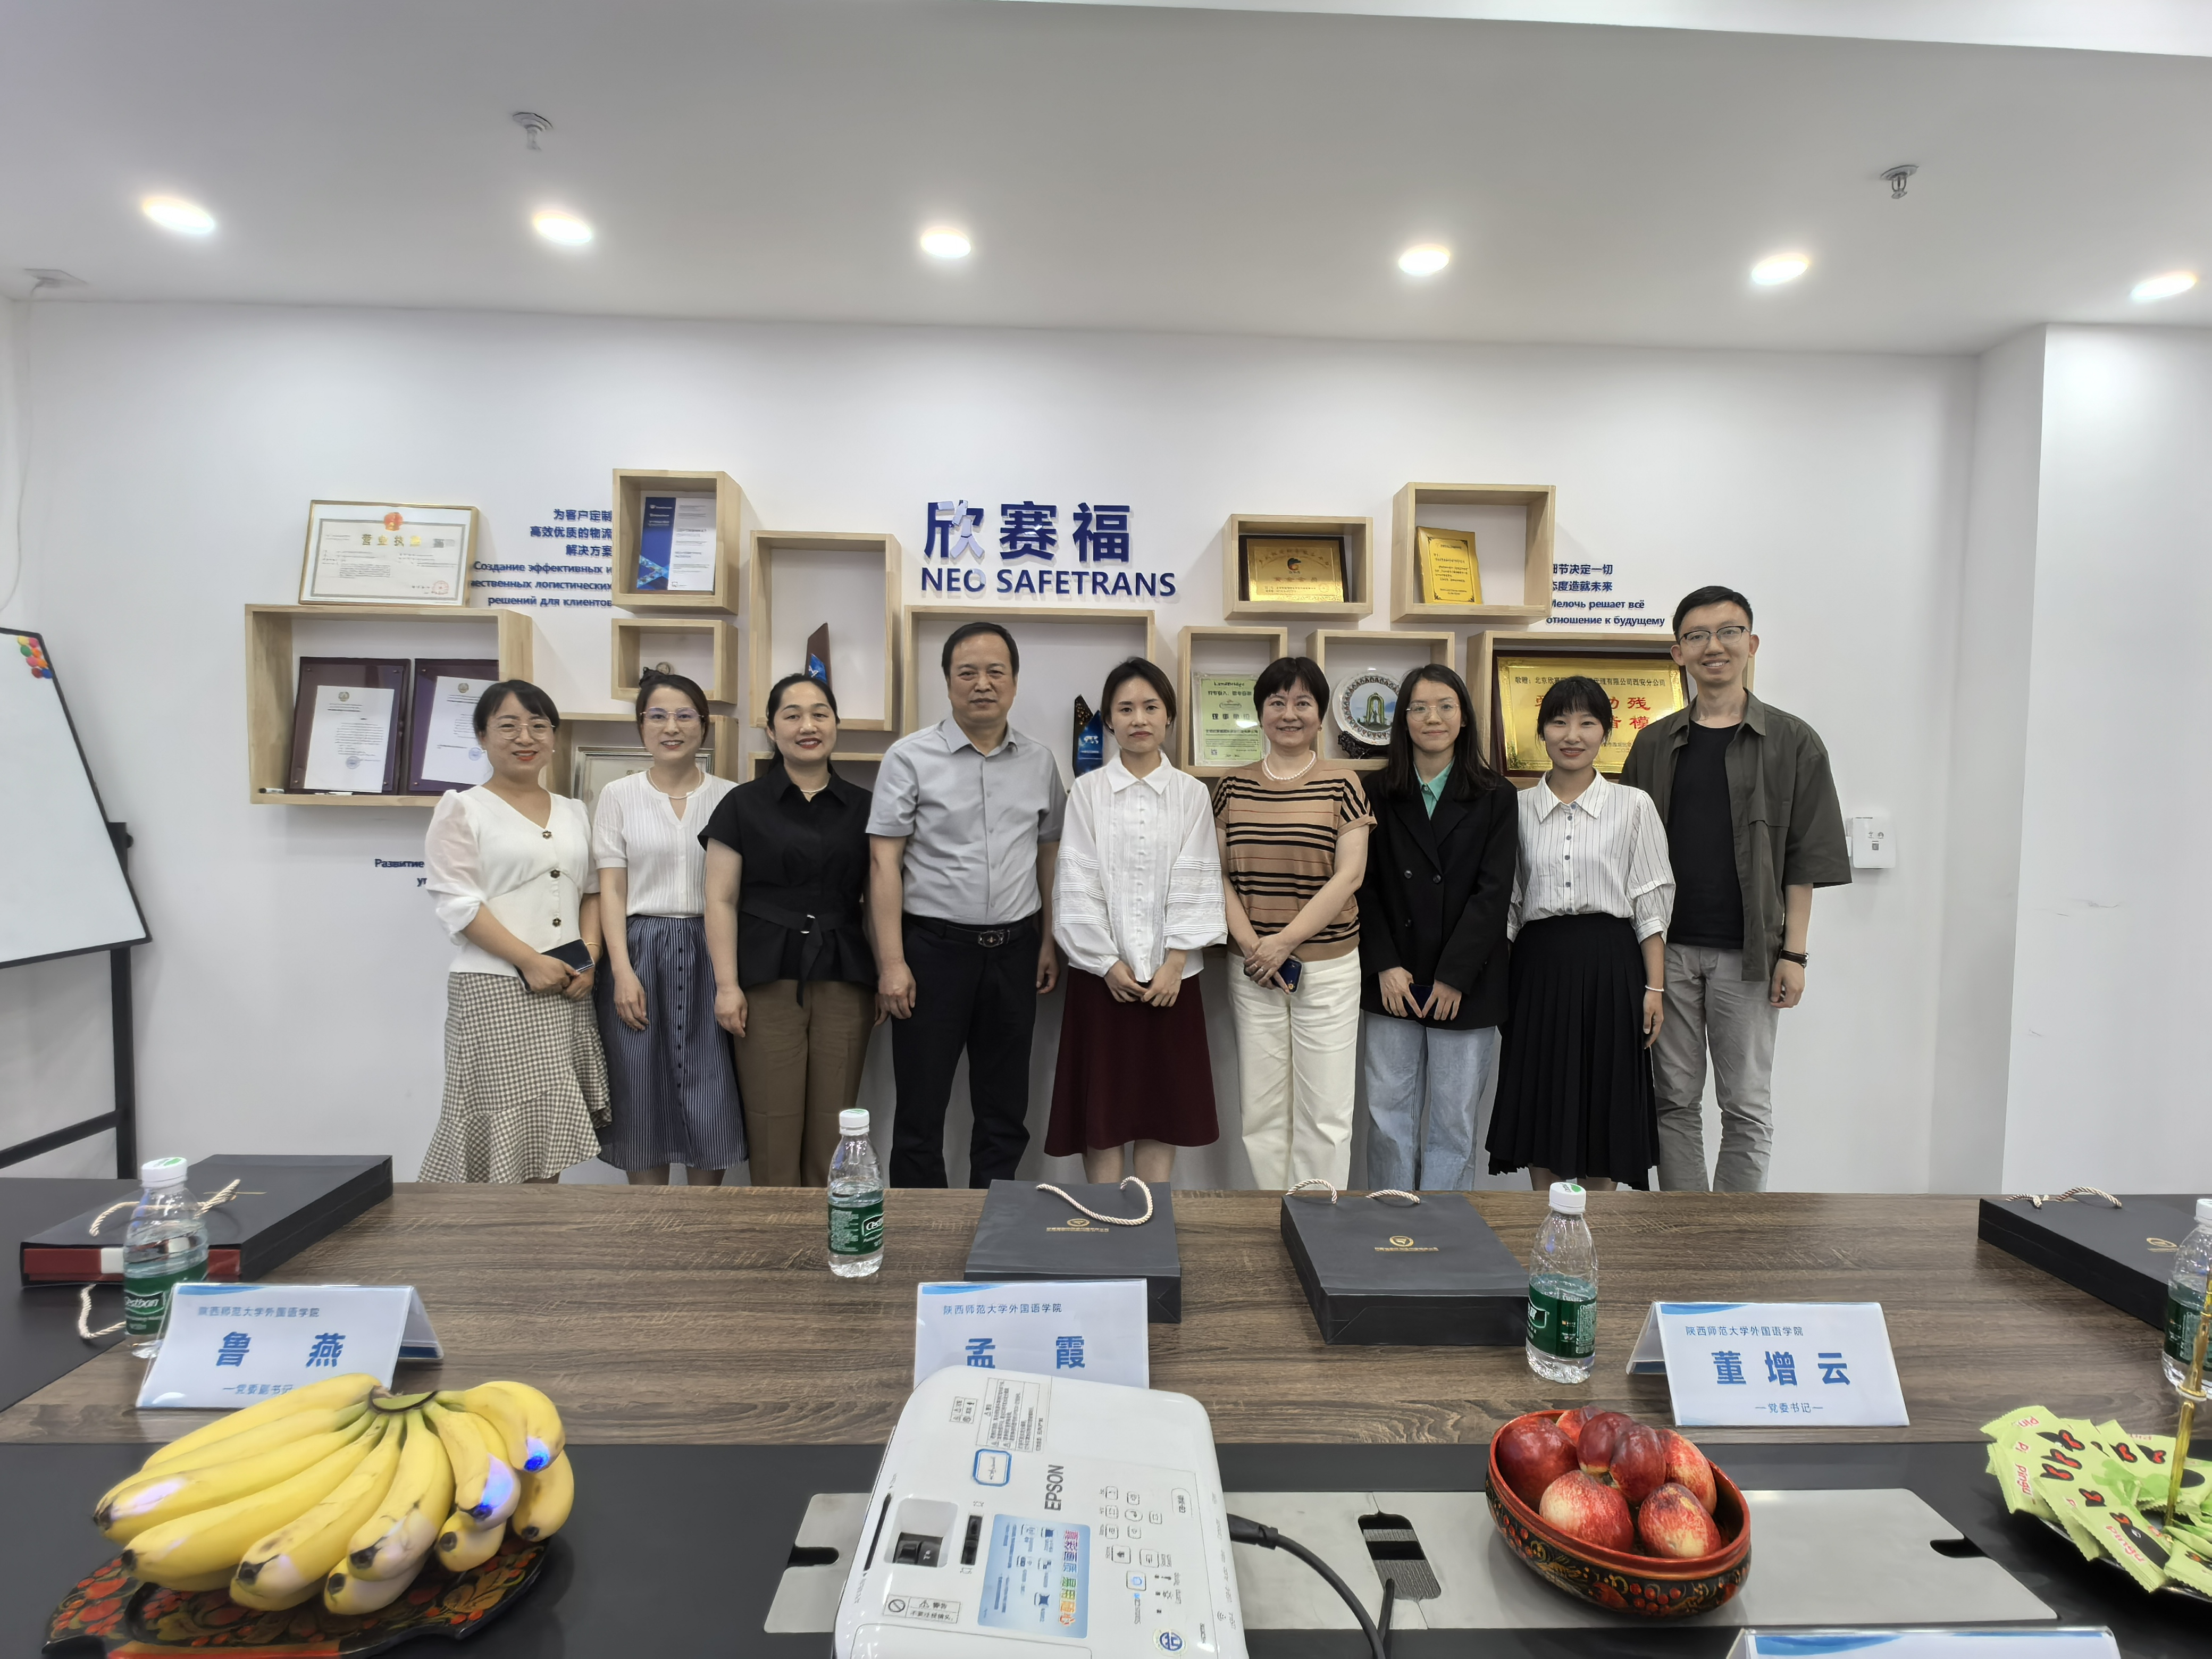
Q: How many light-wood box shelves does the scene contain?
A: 12